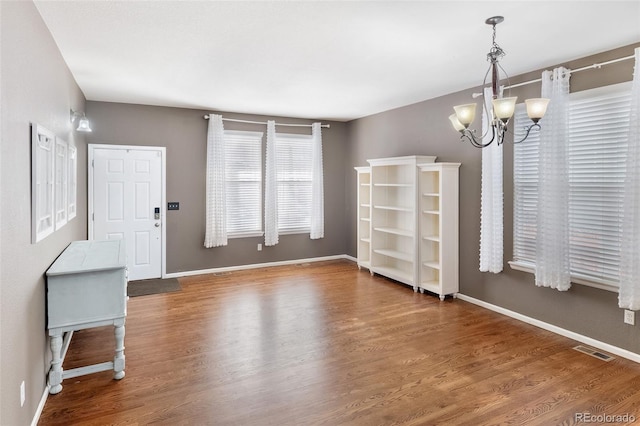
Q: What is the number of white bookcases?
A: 3